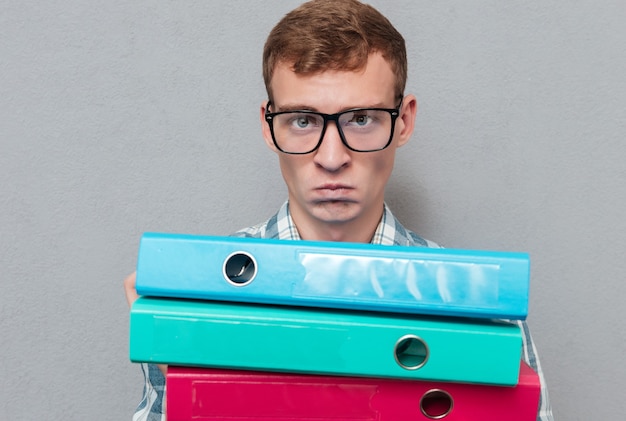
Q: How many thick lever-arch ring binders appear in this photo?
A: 3